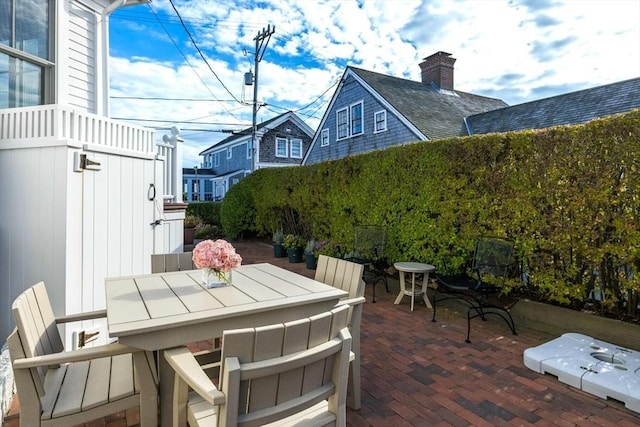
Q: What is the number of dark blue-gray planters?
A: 3